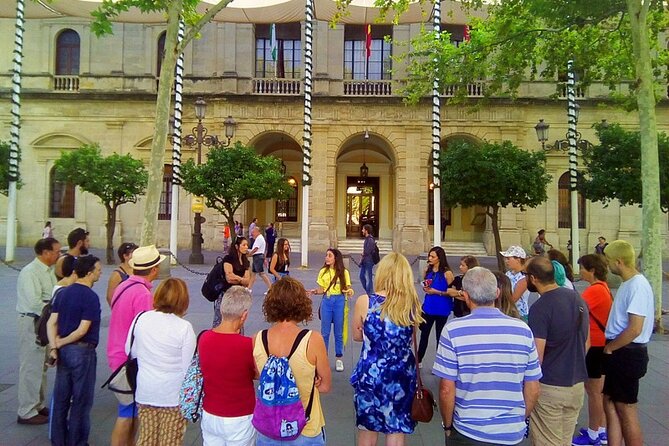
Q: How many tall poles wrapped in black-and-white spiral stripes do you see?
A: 5